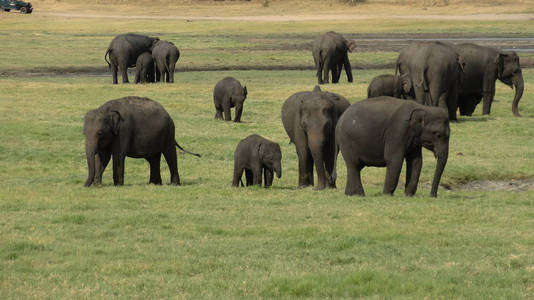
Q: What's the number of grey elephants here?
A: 12